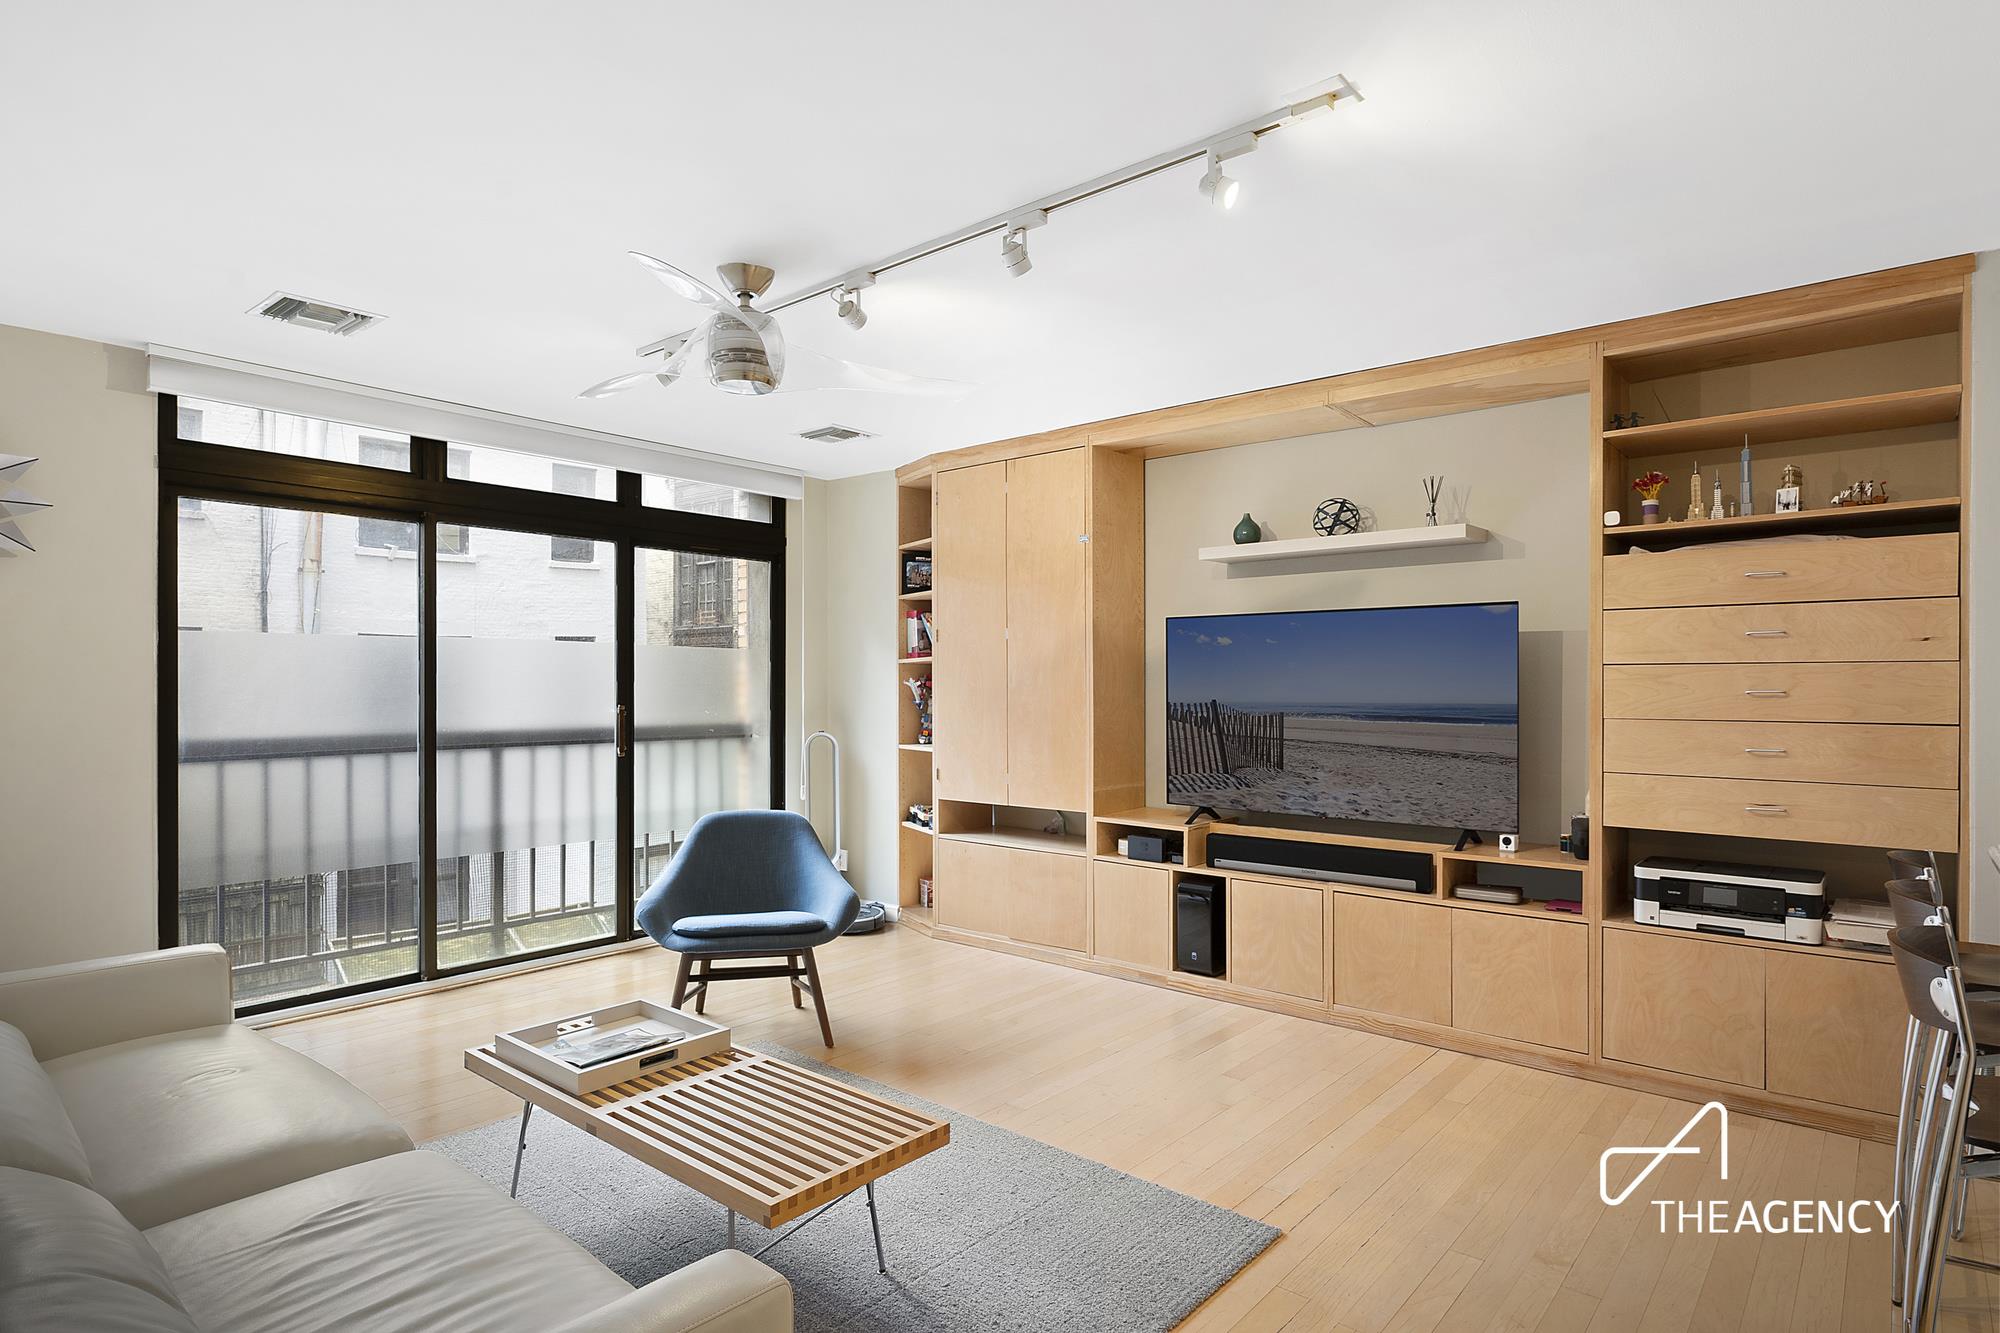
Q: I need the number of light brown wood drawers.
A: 5